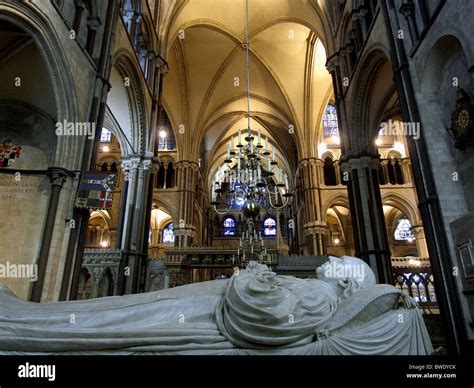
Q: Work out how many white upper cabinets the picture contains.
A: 0